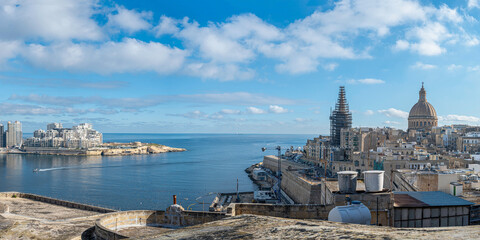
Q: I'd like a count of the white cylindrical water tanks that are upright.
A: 2